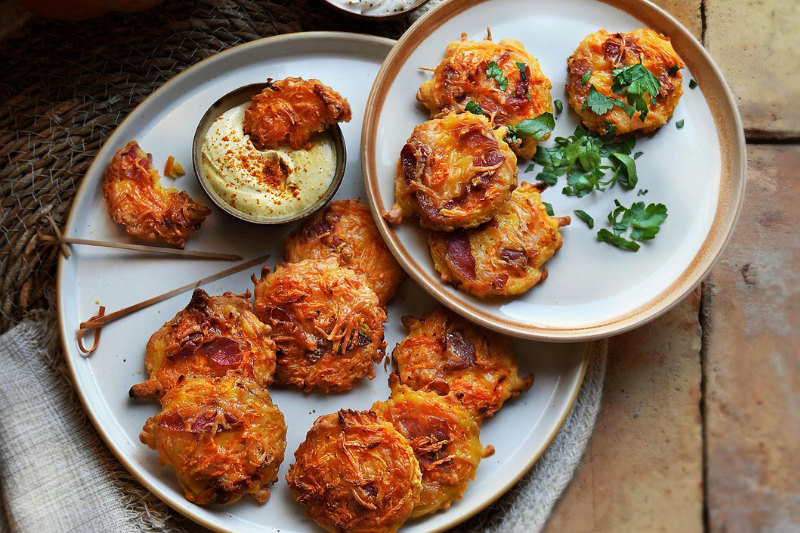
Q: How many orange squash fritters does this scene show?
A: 13